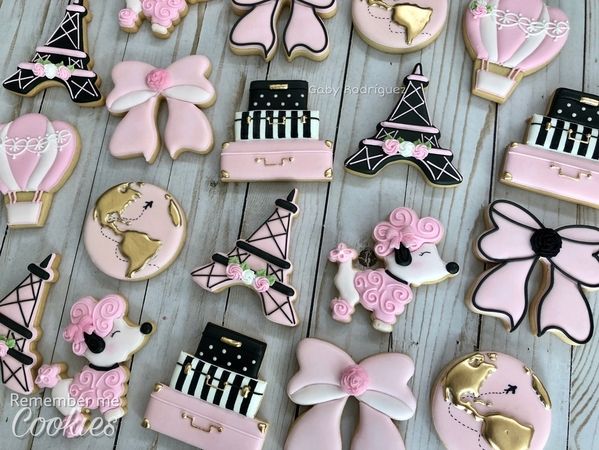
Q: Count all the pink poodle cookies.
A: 3